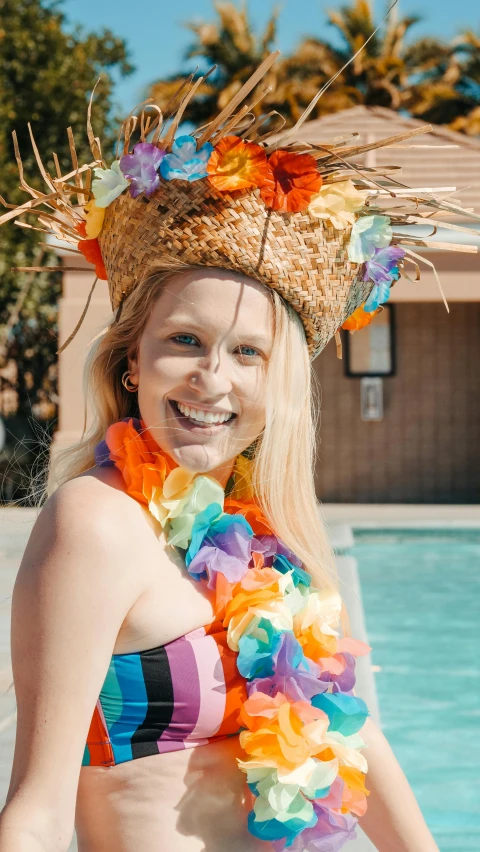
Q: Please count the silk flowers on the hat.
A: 12